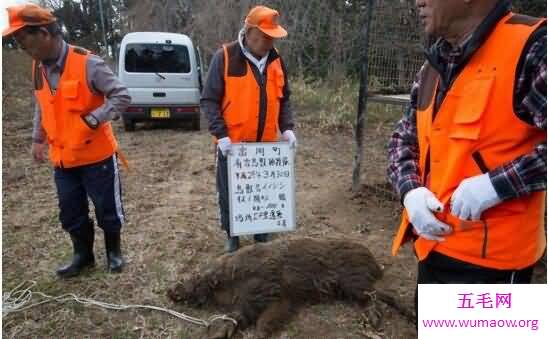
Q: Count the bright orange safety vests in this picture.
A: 3